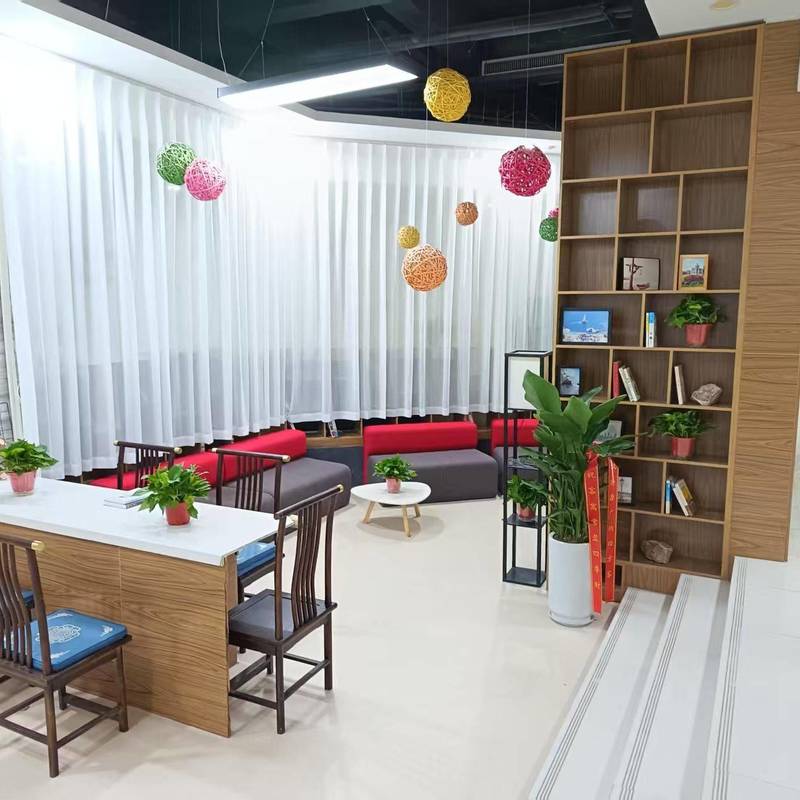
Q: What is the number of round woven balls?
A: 9